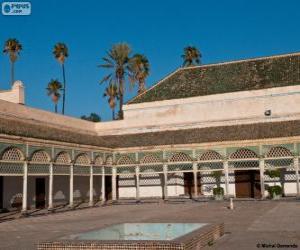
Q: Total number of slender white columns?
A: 12